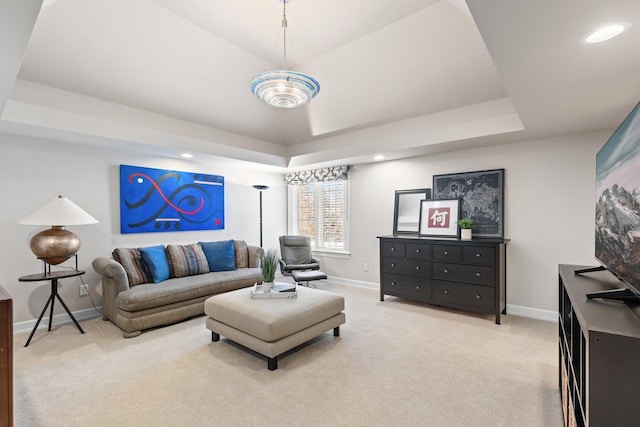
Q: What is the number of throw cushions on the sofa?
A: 5